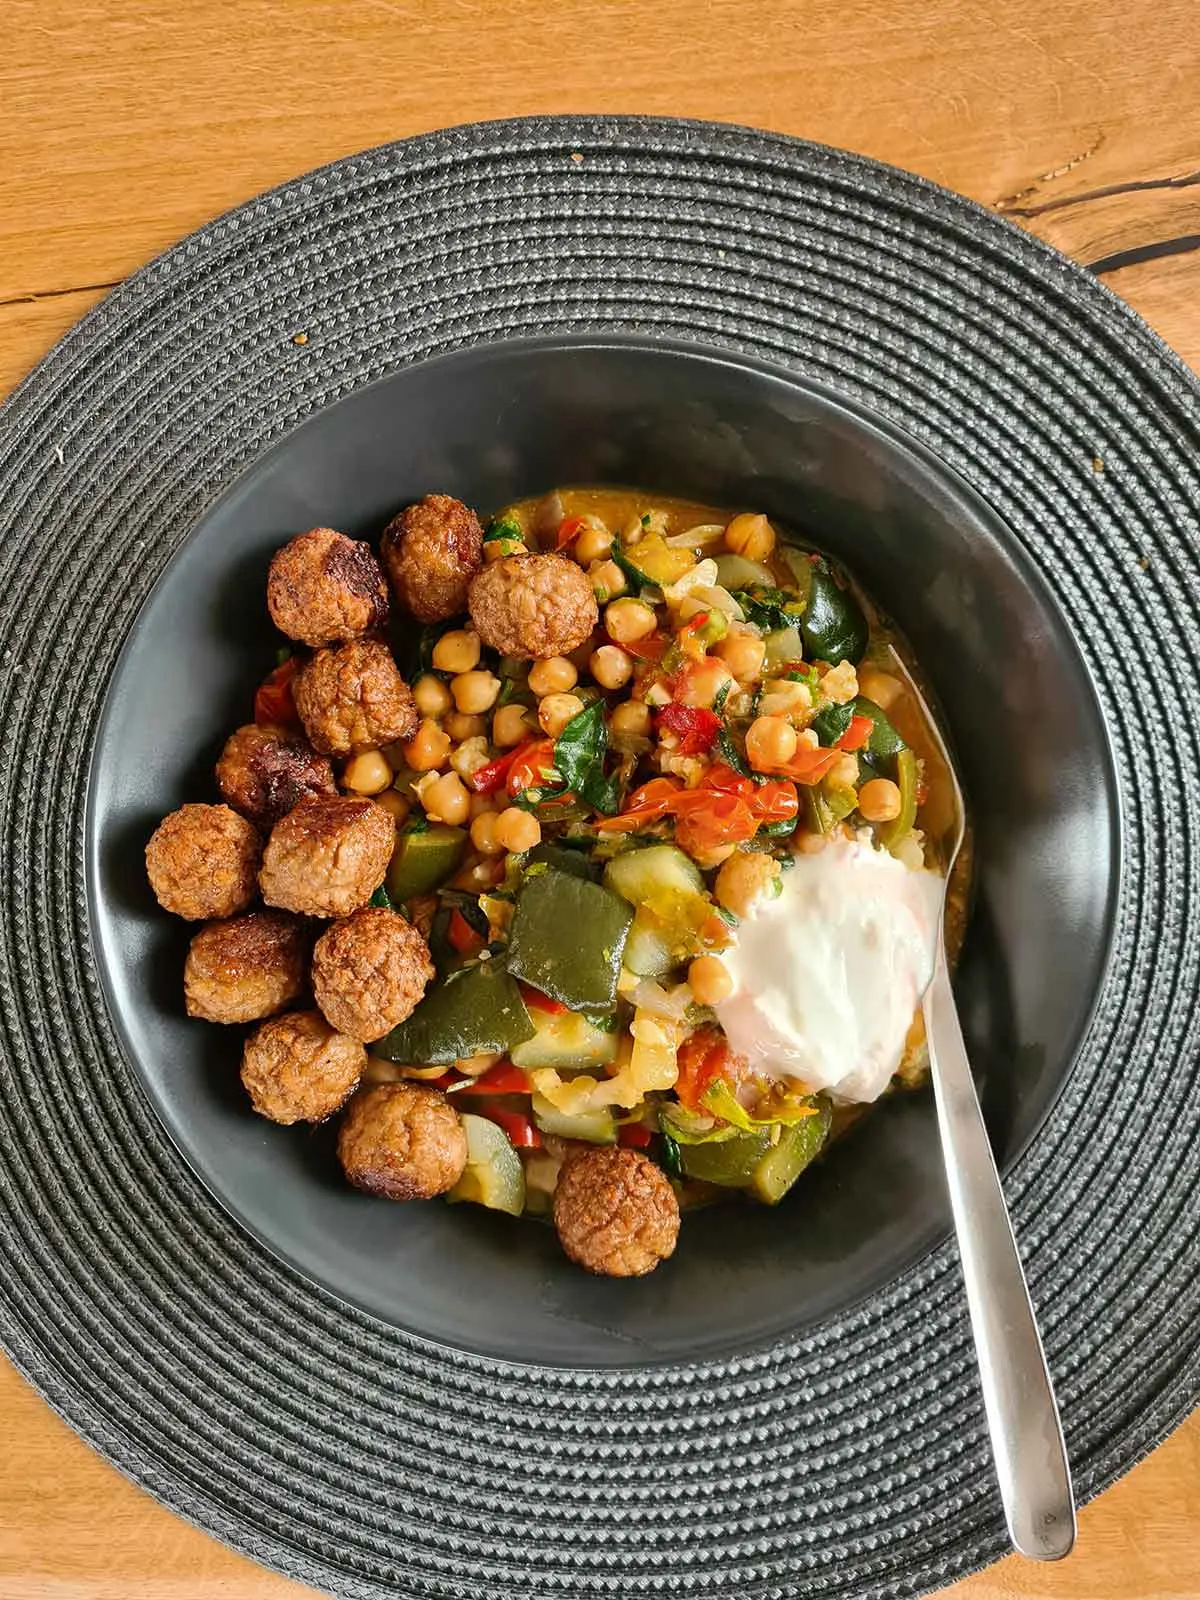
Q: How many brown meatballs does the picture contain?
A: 12